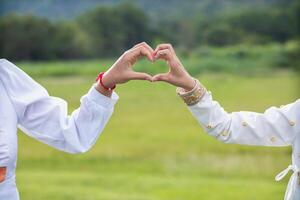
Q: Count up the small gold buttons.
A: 5